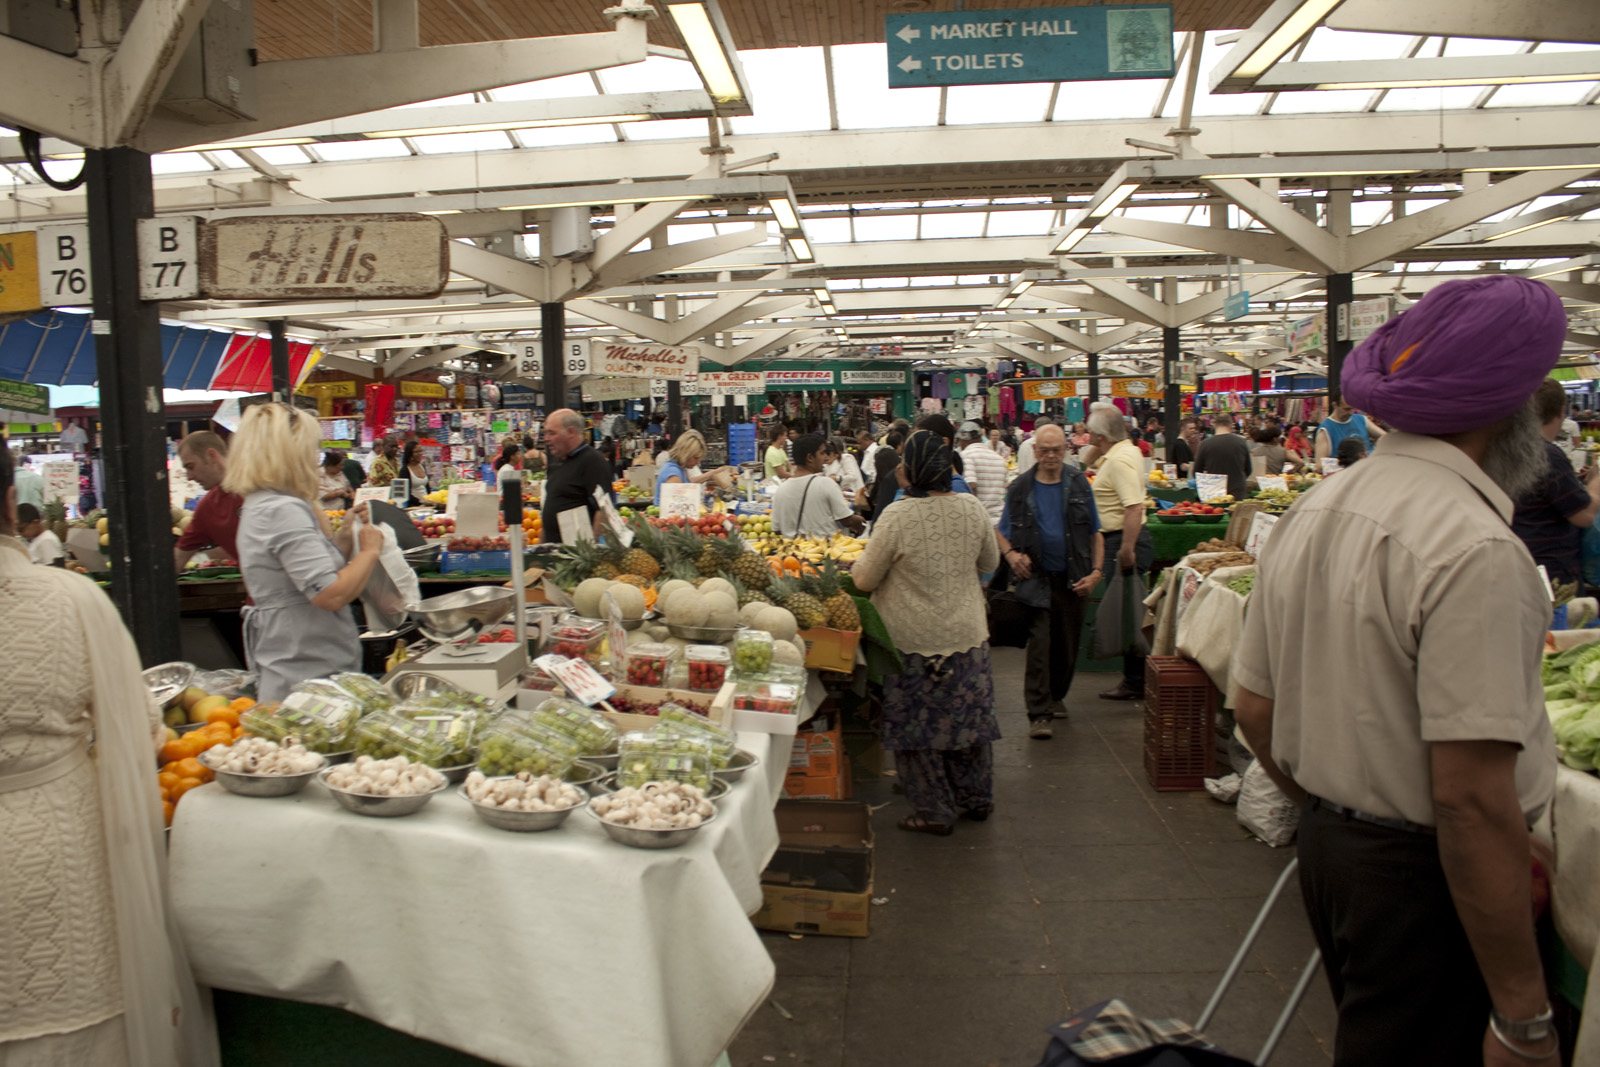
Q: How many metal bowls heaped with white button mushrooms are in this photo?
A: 4